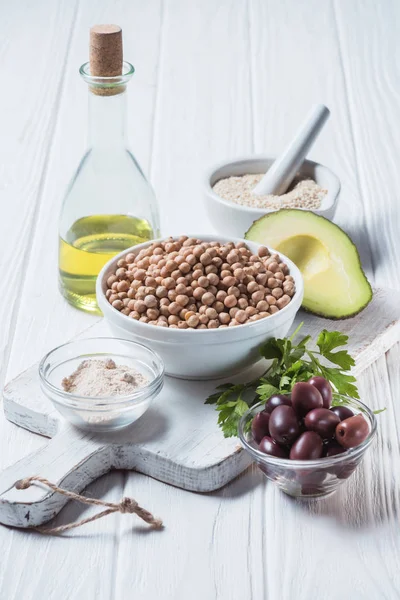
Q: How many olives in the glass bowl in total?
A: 11